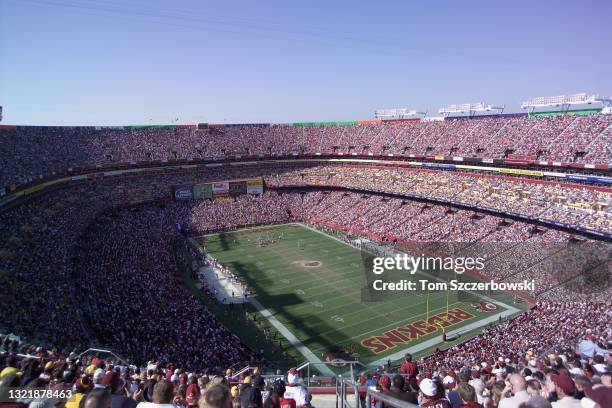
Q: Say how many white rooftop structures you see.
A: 3